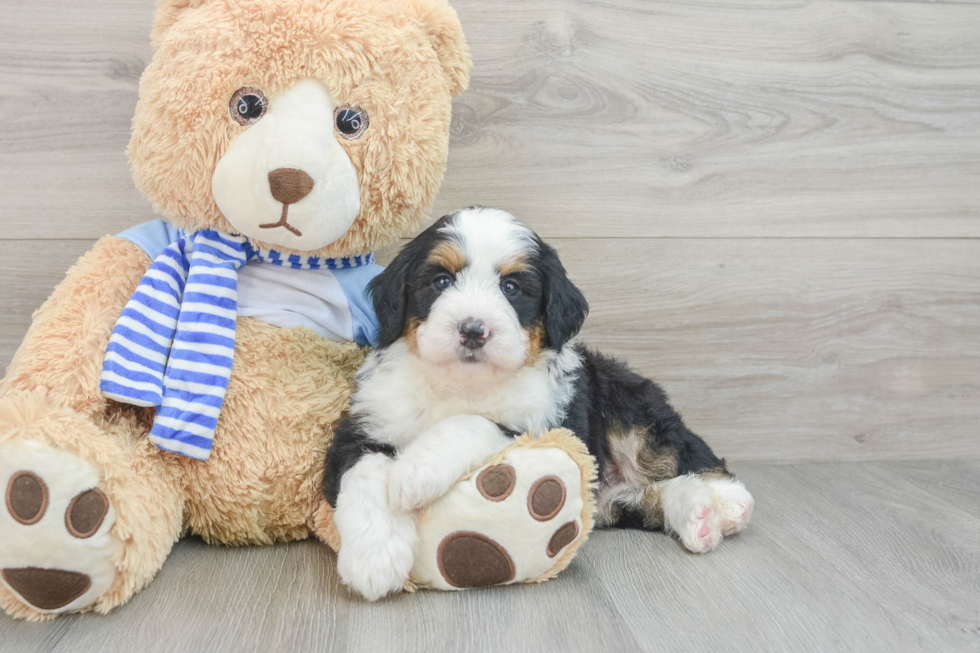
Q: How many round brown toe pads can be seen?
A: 5